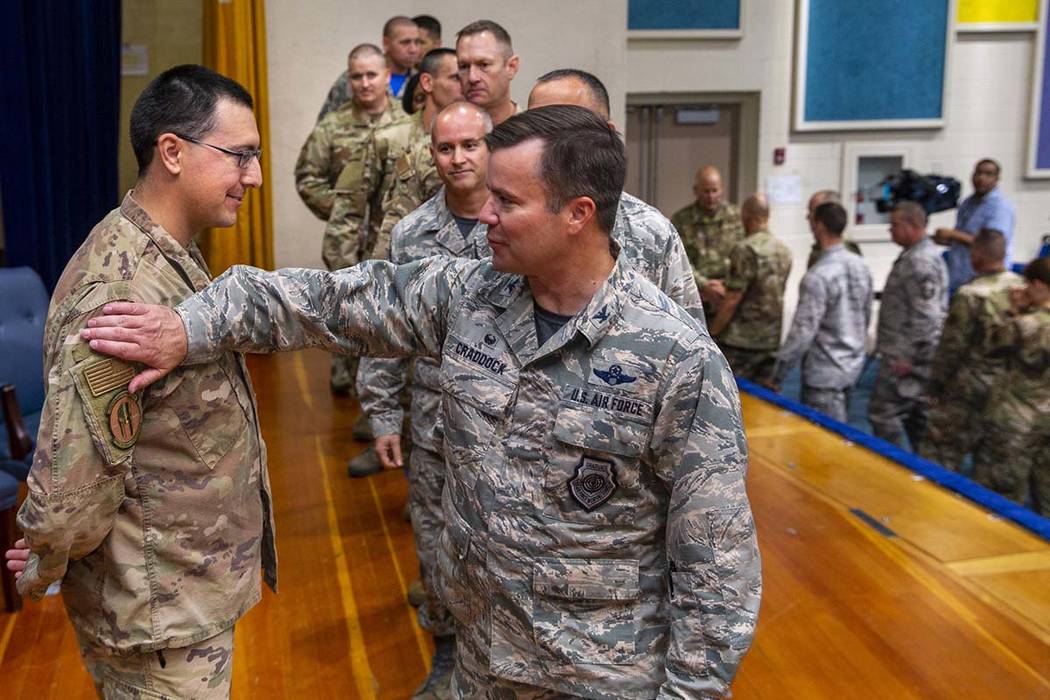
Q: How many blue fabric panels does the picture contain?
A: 2